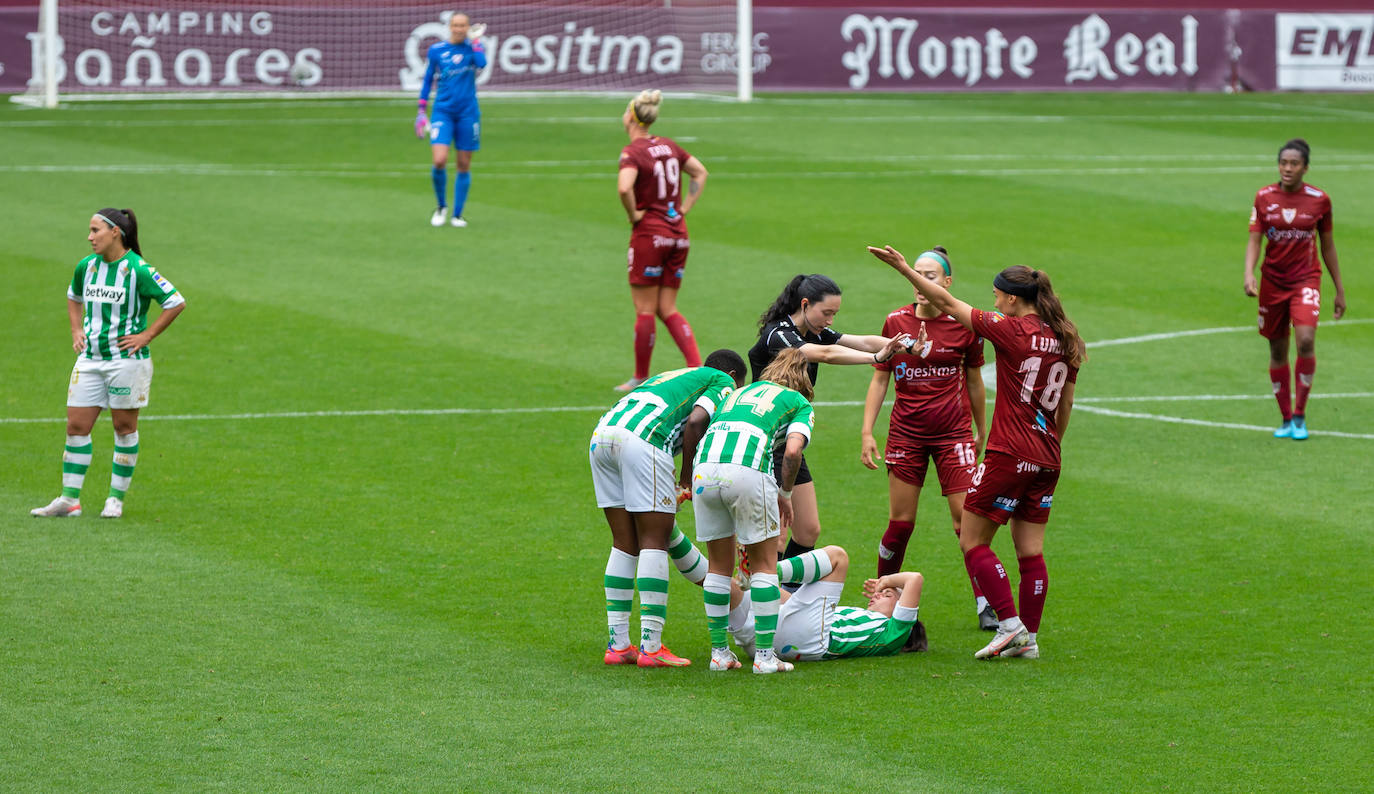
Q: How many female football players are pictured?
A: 9